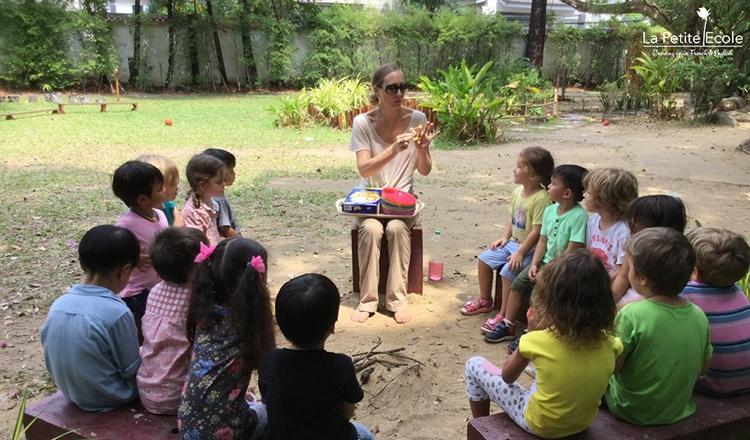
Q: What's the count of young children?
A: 15